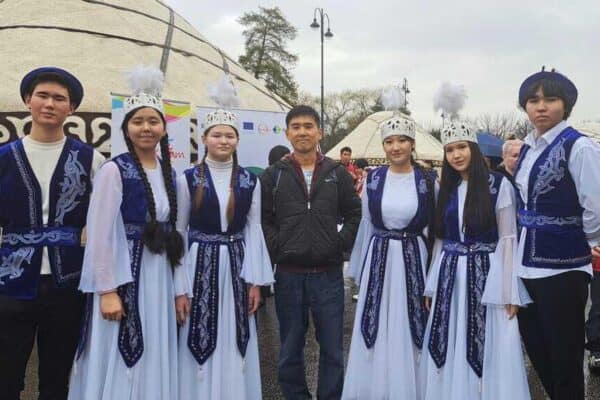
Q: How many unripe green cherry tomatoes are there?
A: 0